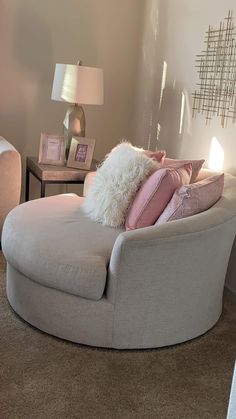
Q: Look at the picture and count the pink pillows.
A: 4